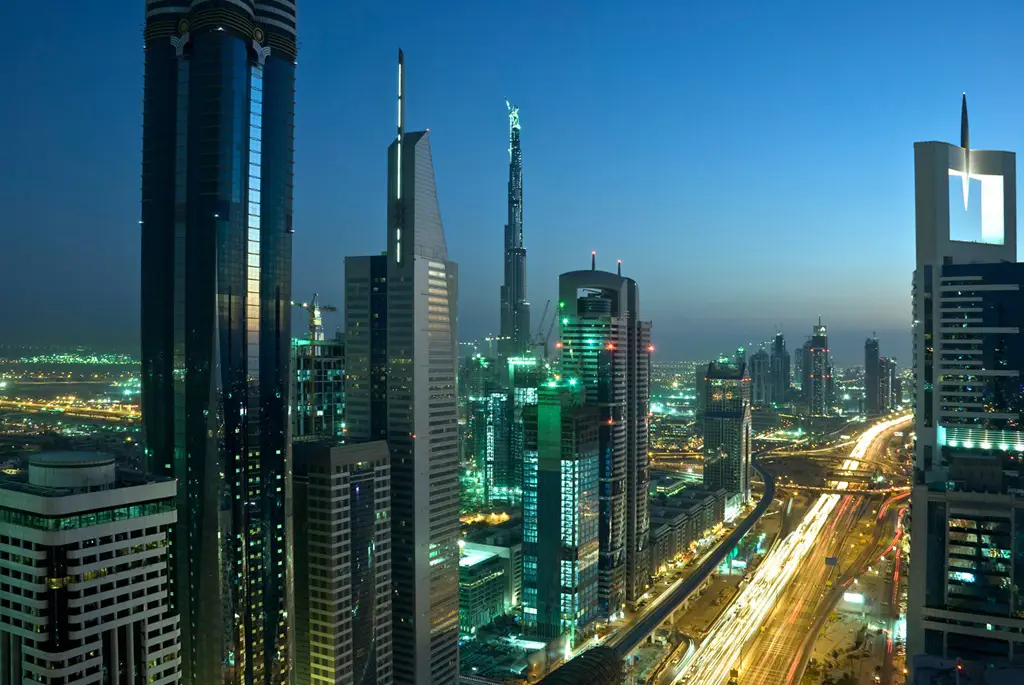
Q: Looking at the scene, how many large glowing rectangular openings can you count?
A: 1